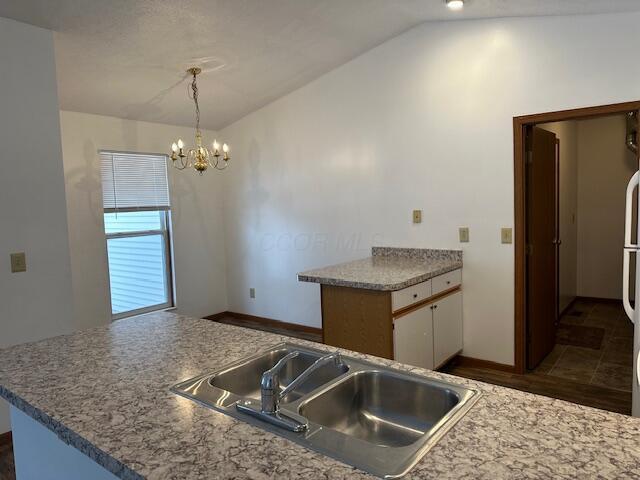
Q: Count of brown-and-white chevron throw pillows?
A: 0